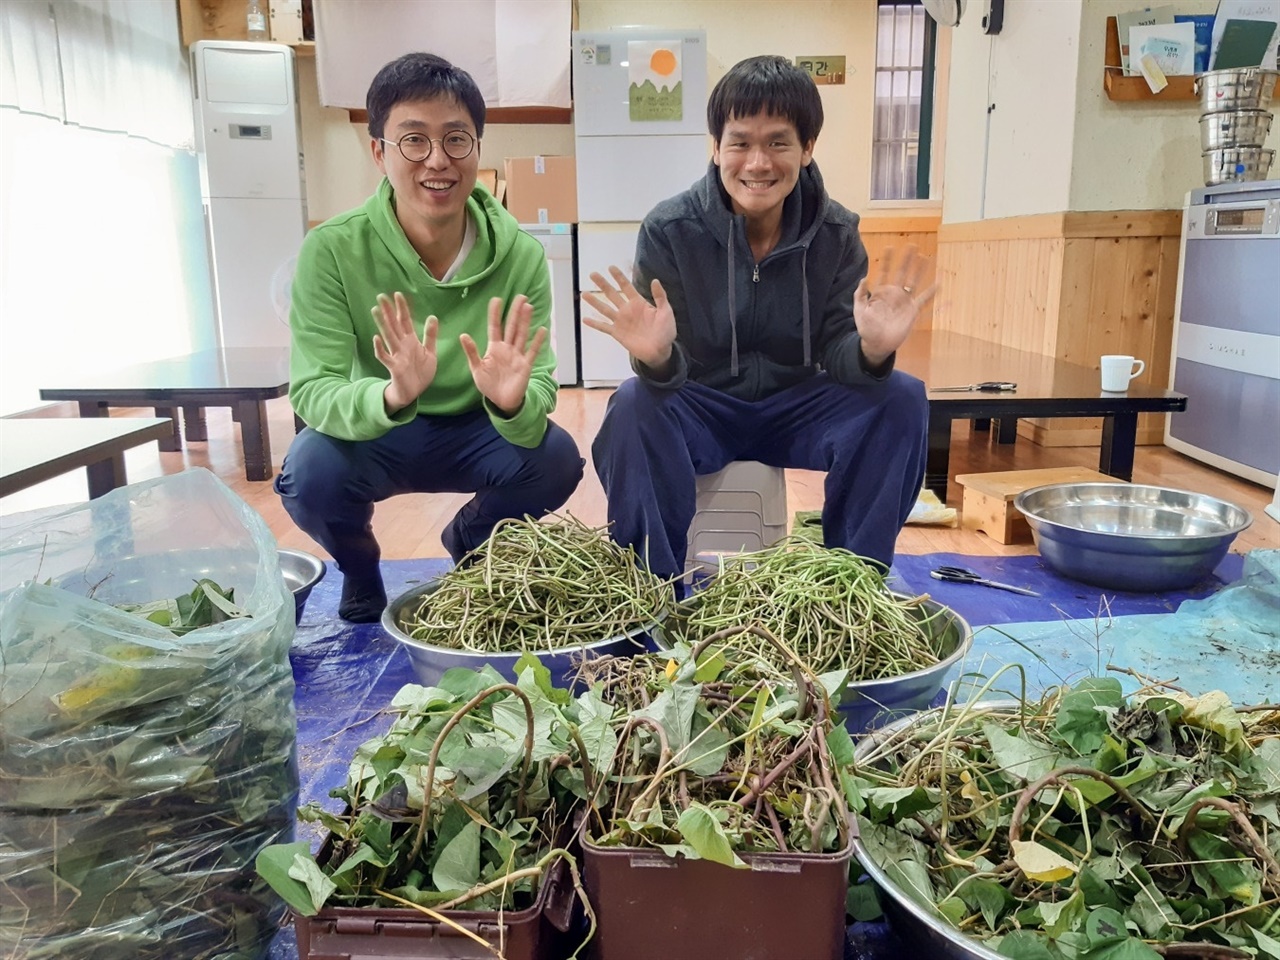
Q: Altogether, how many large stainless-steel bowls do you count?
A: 5